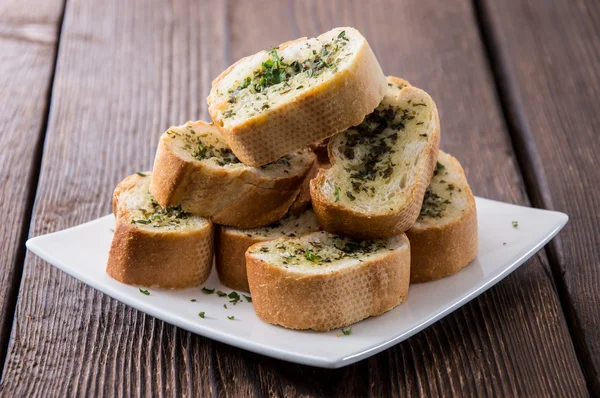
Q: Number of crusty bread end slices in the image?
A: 0